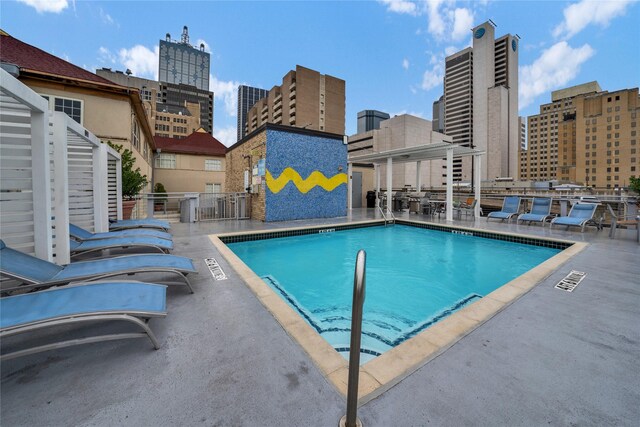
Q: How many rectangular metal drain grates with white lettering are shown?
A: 2